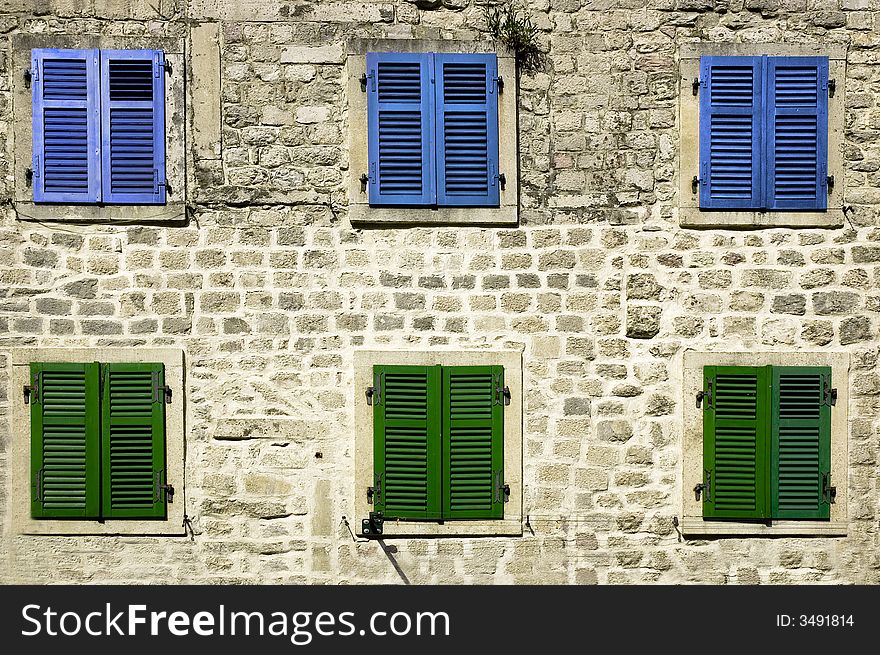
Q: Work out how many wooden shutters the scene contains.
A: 12